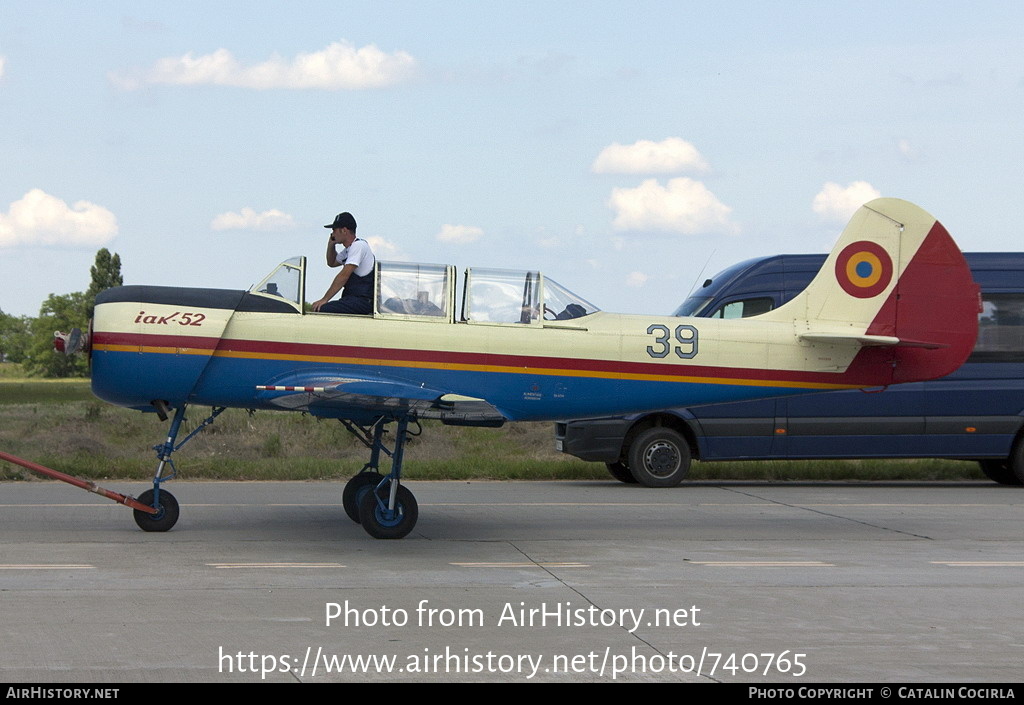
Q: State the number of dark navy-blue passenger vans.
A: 1